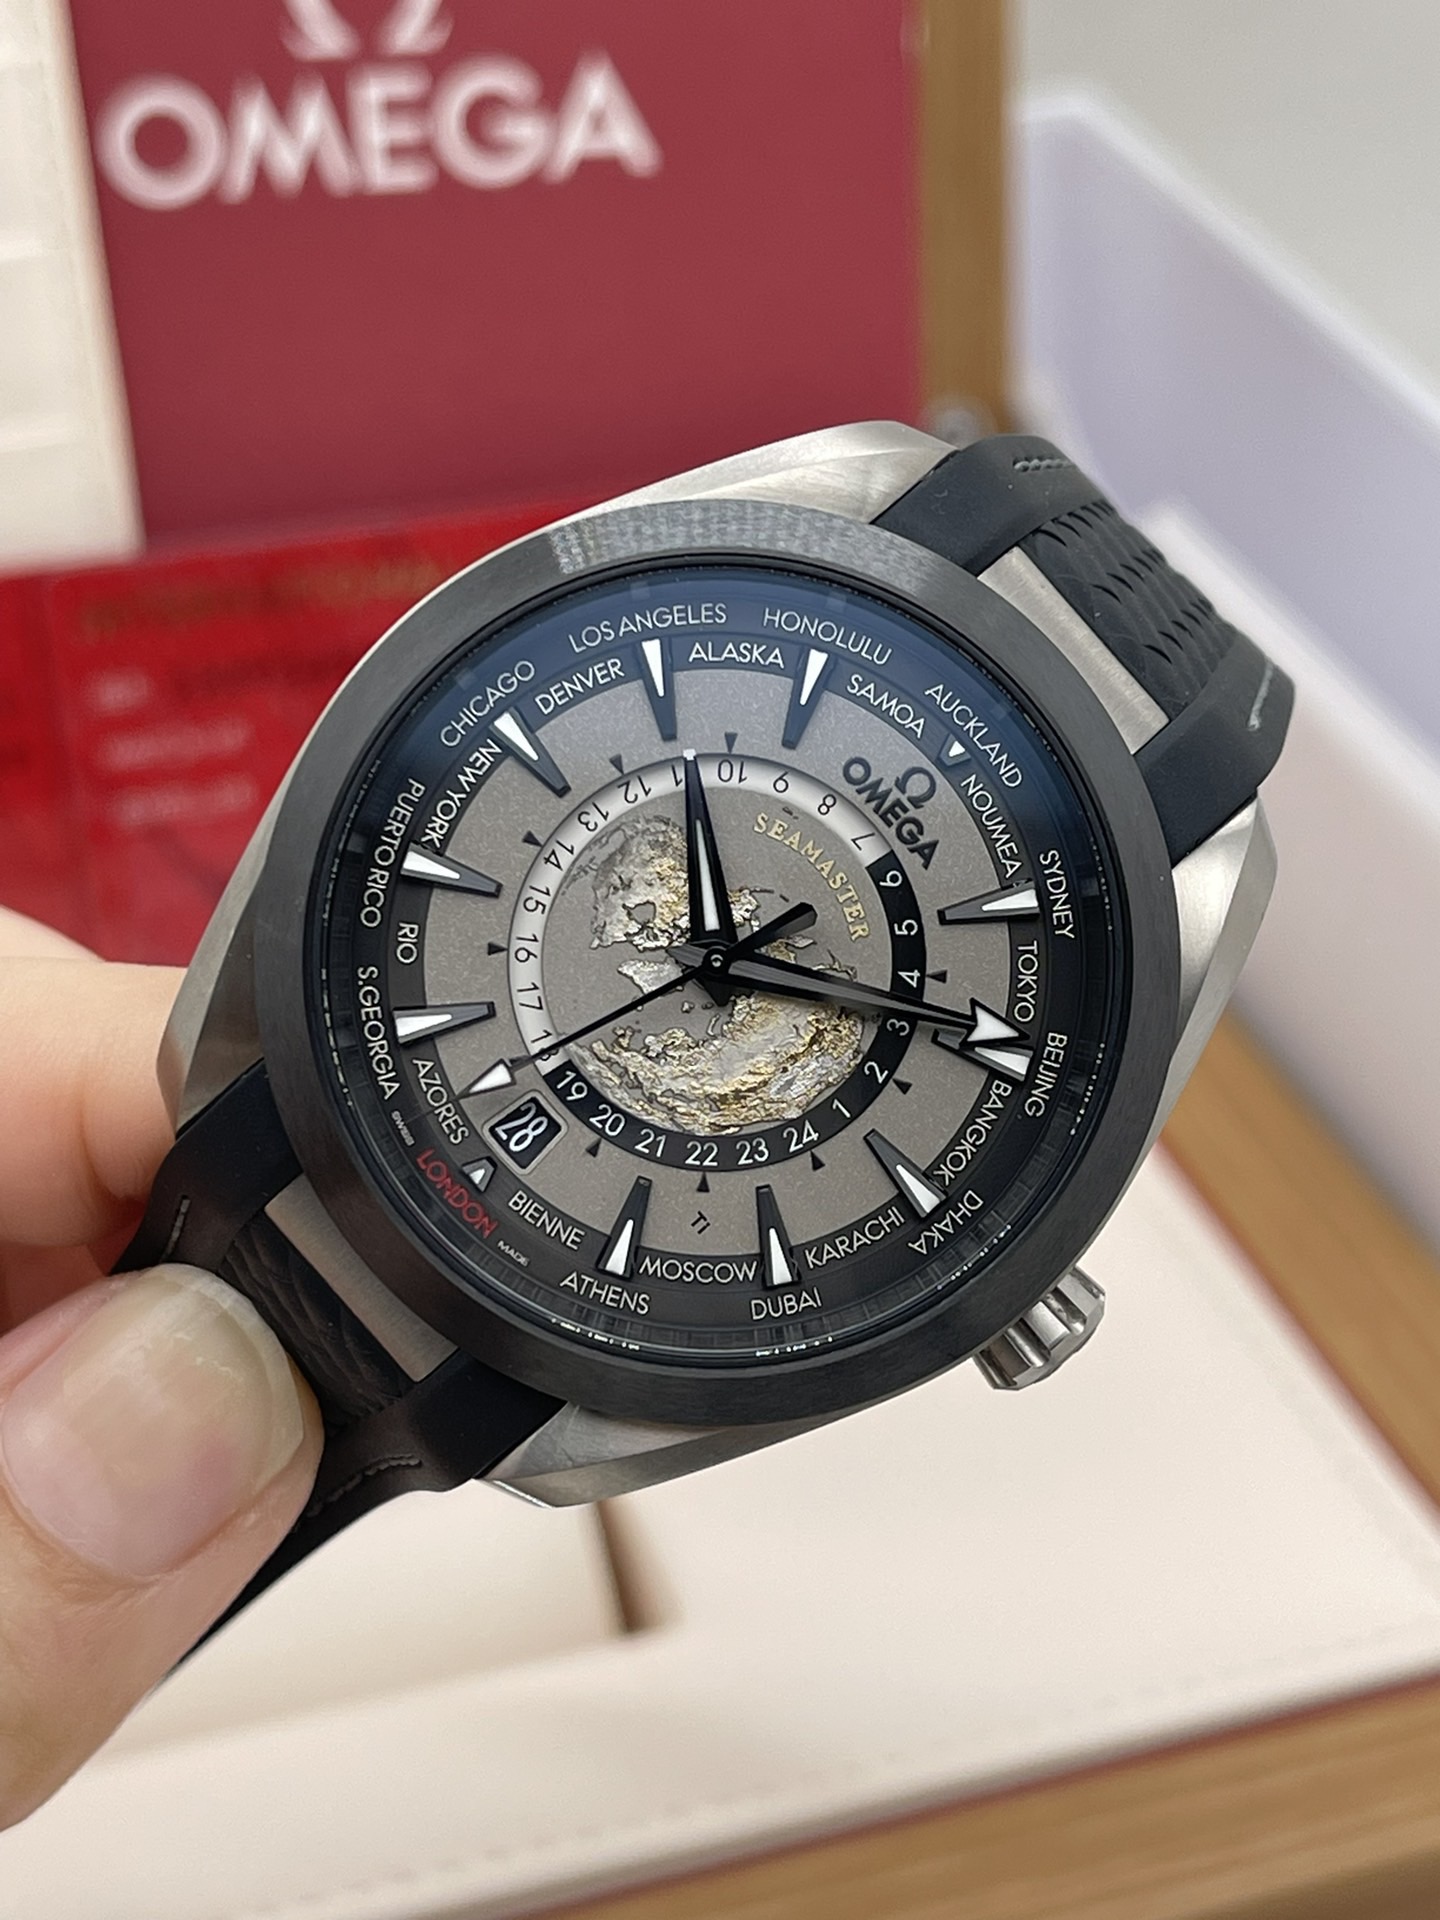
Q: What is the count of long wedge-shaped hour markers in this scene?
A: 10